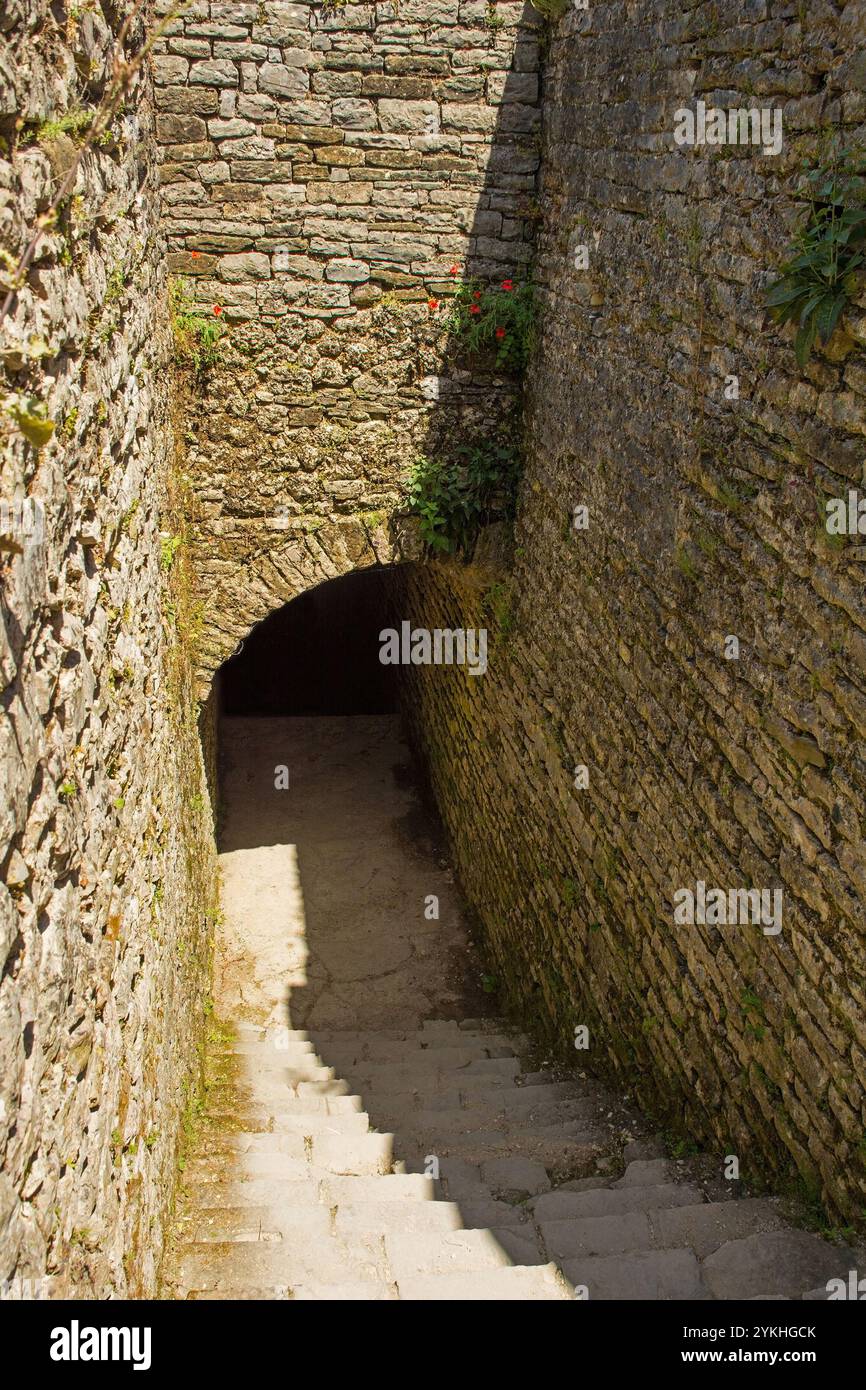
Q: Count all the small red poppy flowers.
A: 8